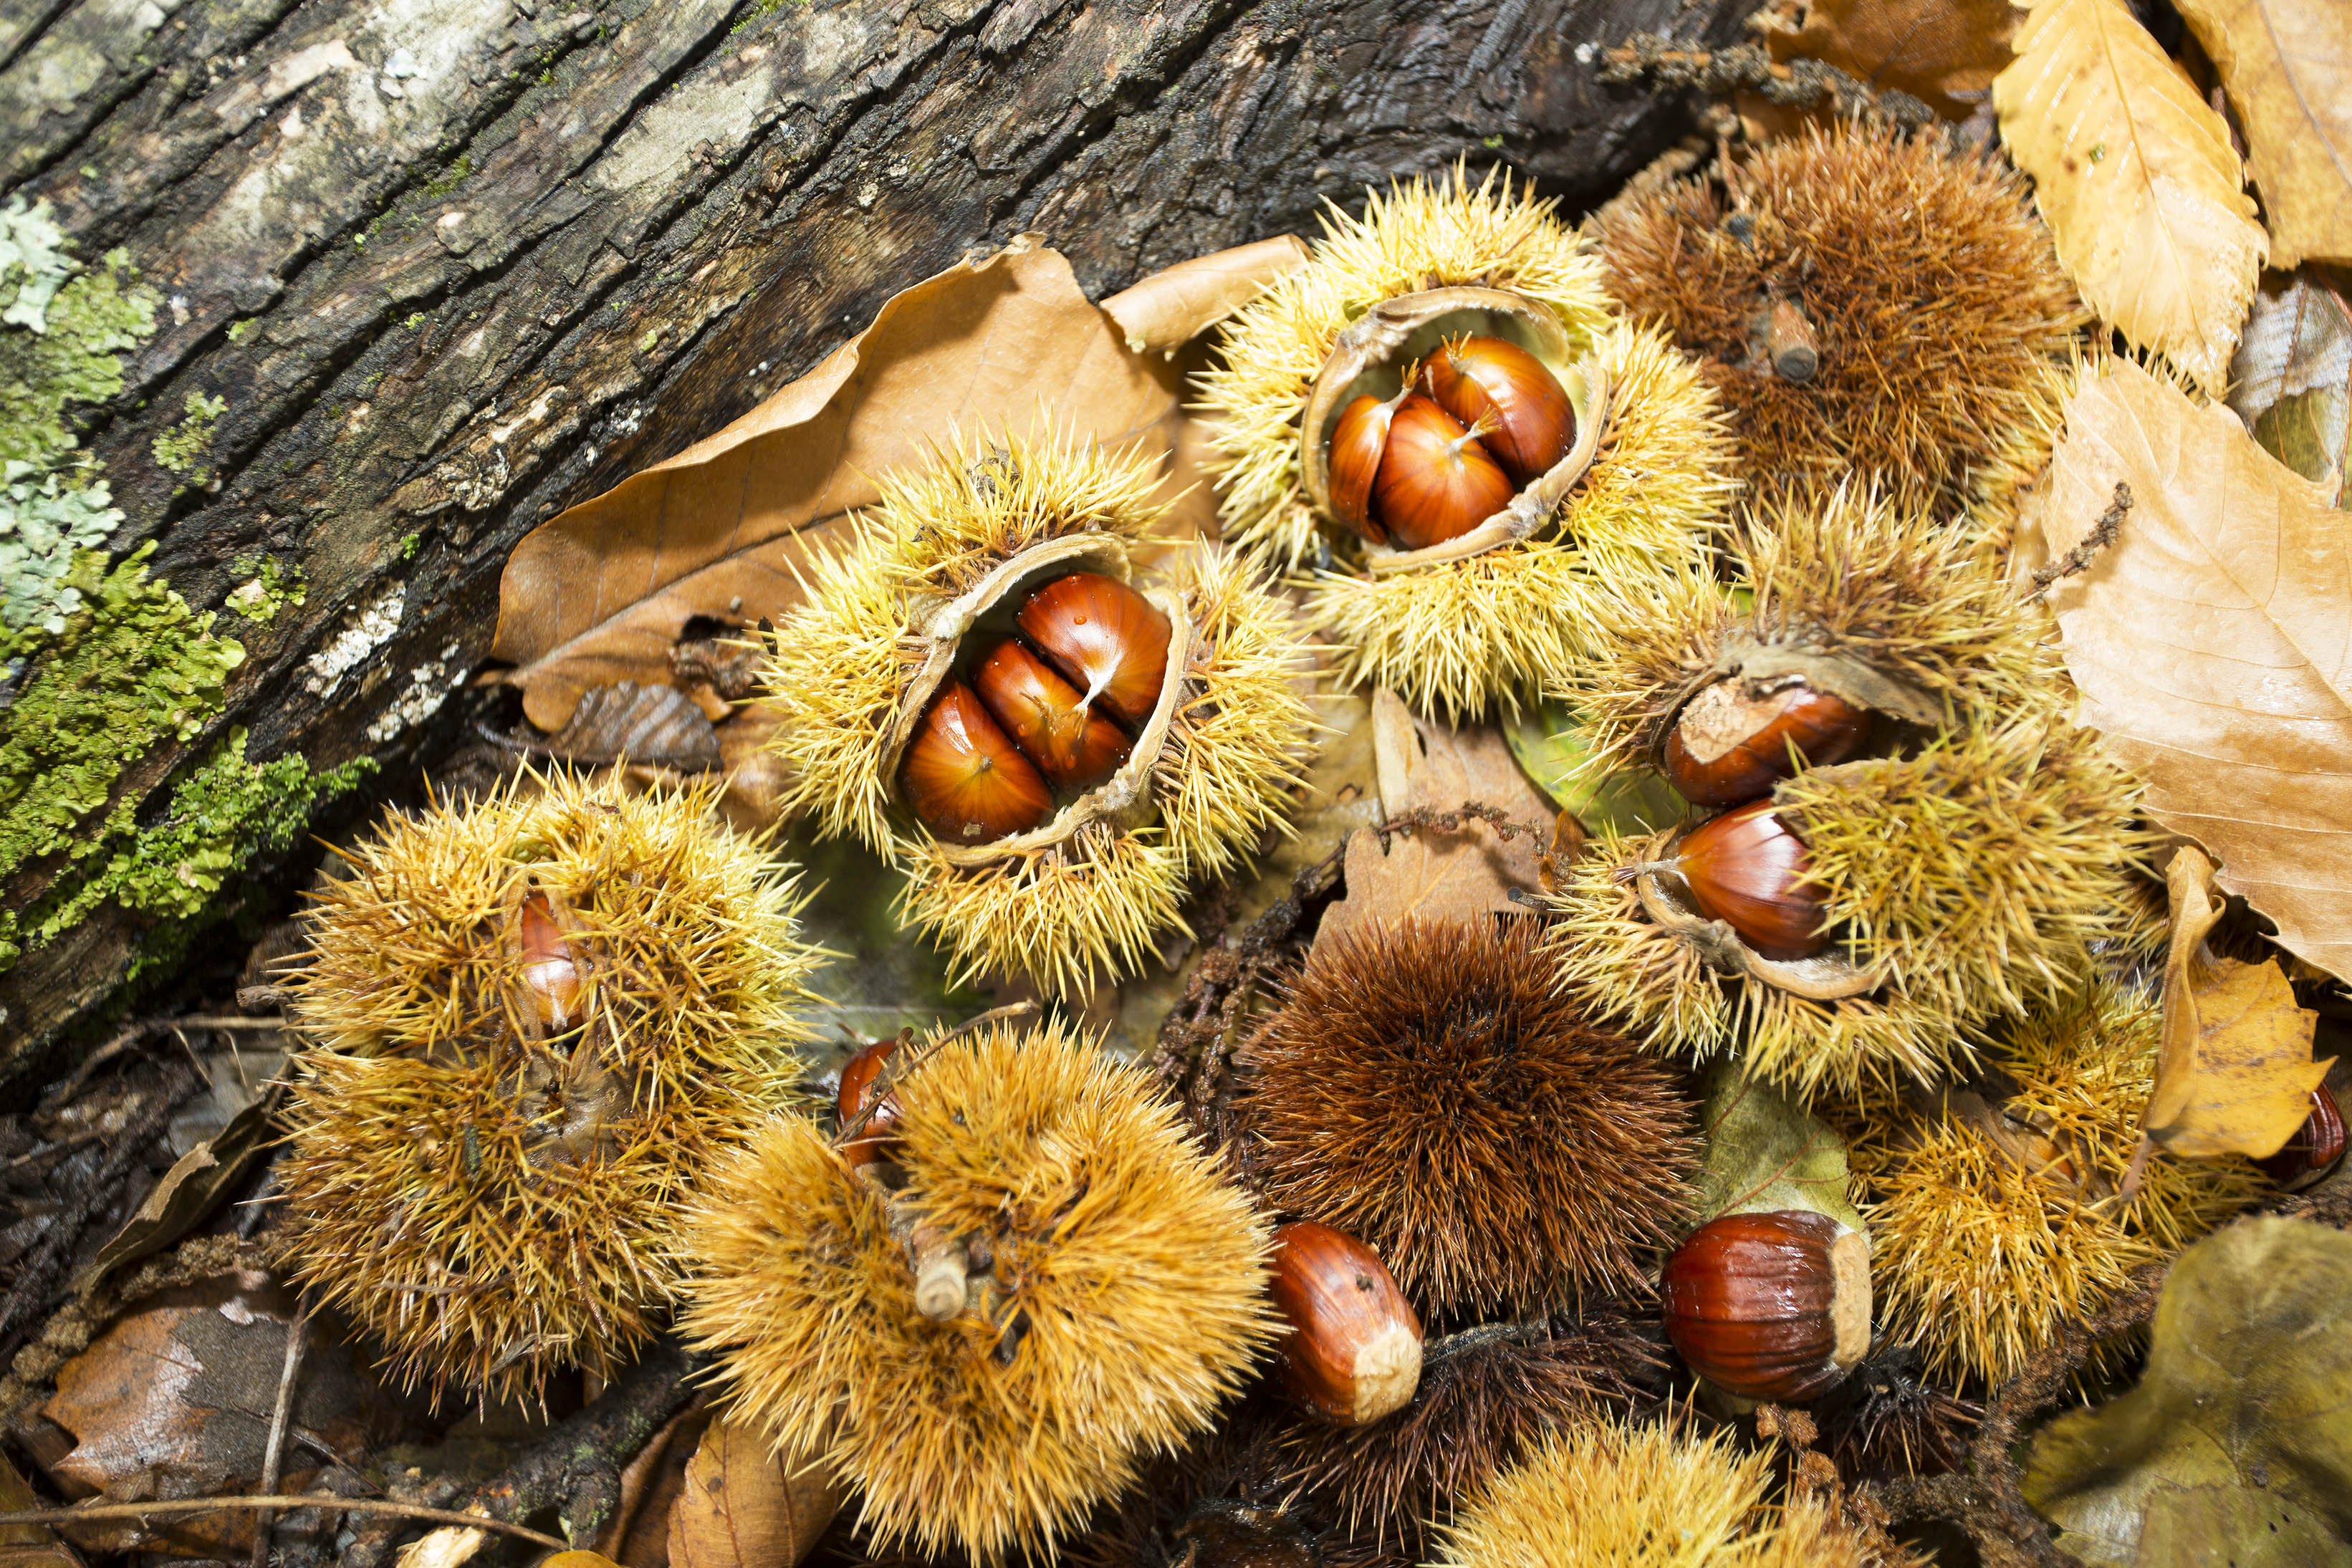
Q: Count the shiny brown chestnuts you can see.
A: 13